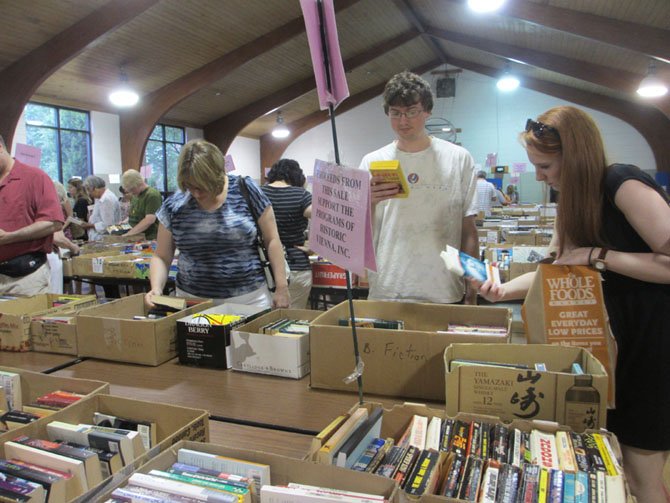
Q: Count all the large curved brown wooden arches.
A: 4